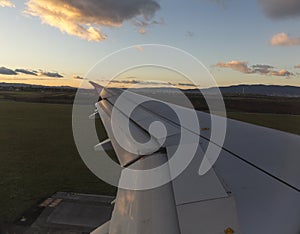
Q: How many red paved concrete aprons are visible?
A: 0